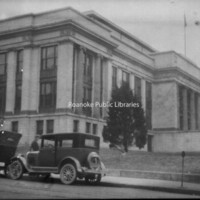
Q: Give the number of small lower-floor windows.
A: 6